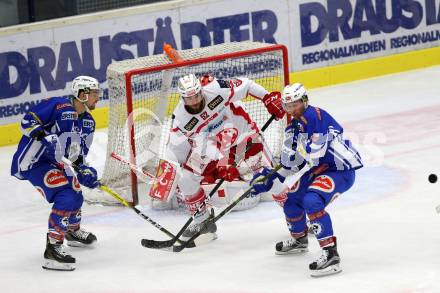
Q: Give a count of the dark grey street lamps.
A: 0